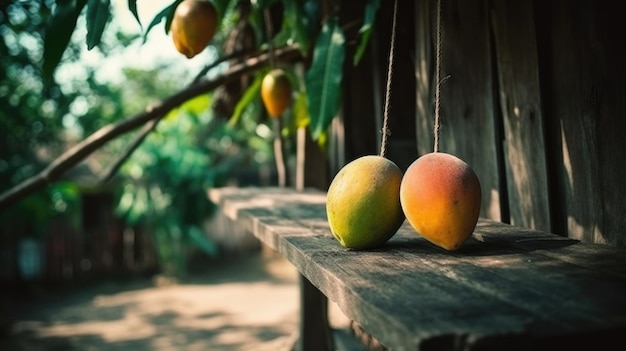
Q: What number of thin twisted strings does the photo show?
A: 2